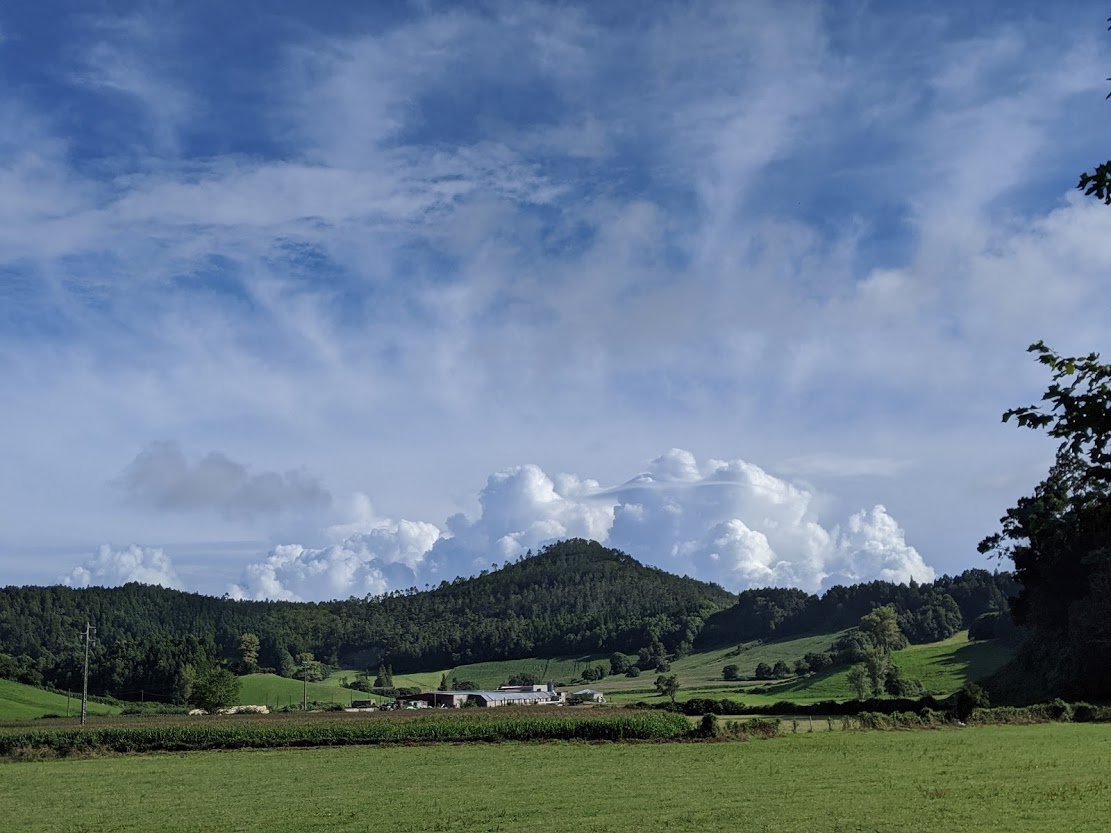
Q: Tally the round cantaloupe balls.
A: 0